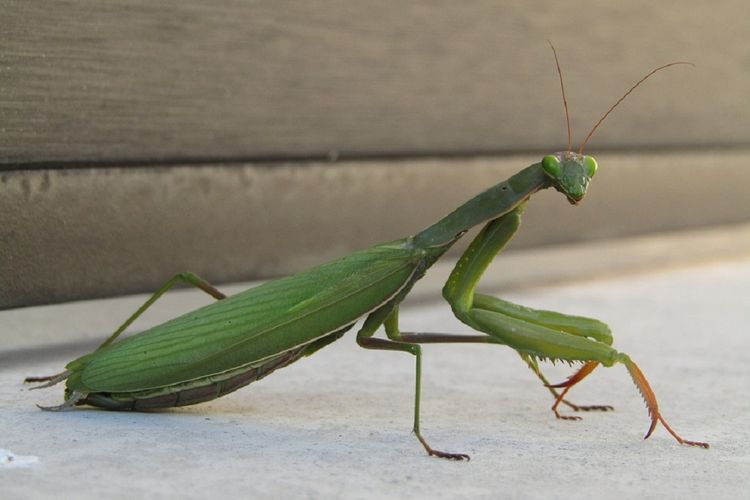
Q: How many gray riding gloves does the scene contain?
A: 0